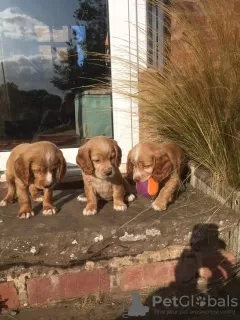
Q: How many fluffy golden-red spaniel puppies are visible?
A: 3